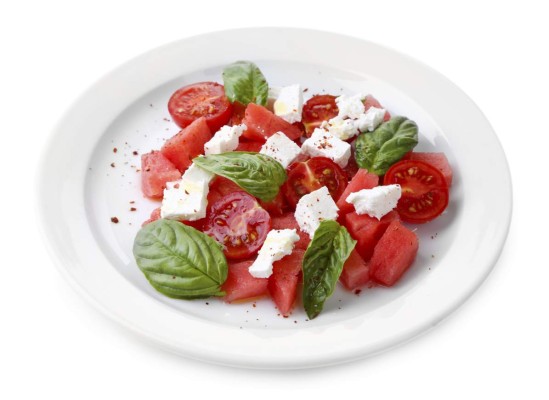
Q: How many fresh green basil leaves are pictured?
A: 5